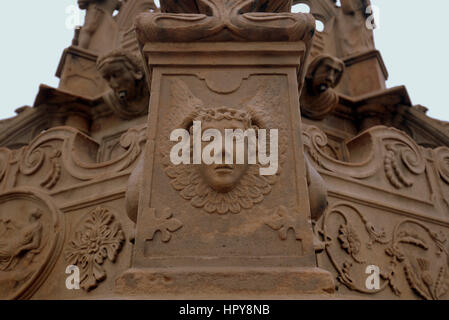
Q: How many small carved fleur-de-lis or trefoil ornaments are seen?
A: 2